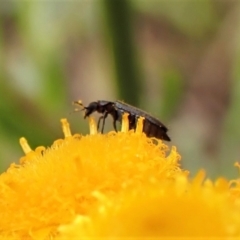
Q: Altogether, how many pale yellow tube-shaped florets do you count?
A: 5